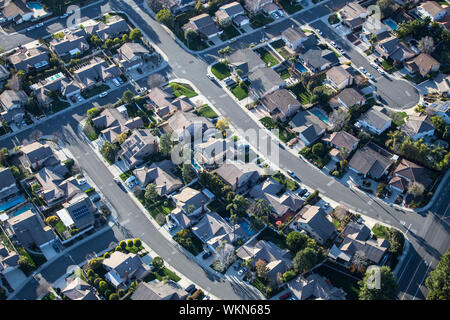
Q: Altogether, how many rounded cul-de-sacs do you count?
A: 1